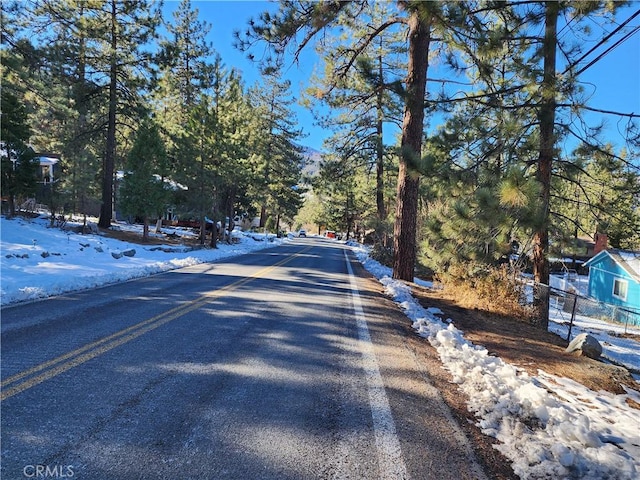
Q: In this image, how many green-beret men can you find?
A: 0